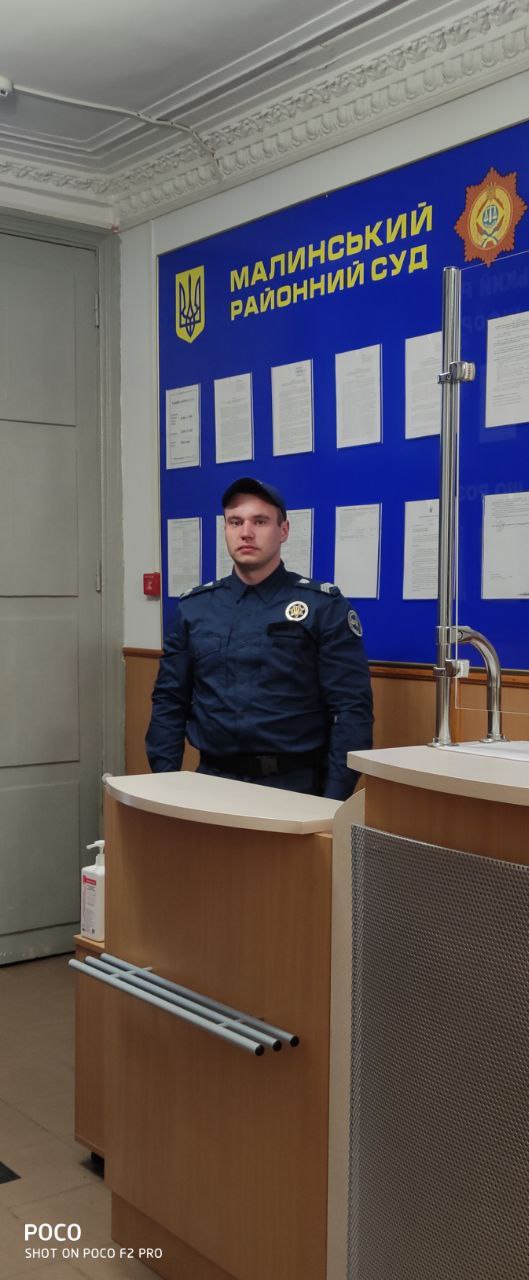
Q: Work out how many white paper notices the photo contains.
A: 12